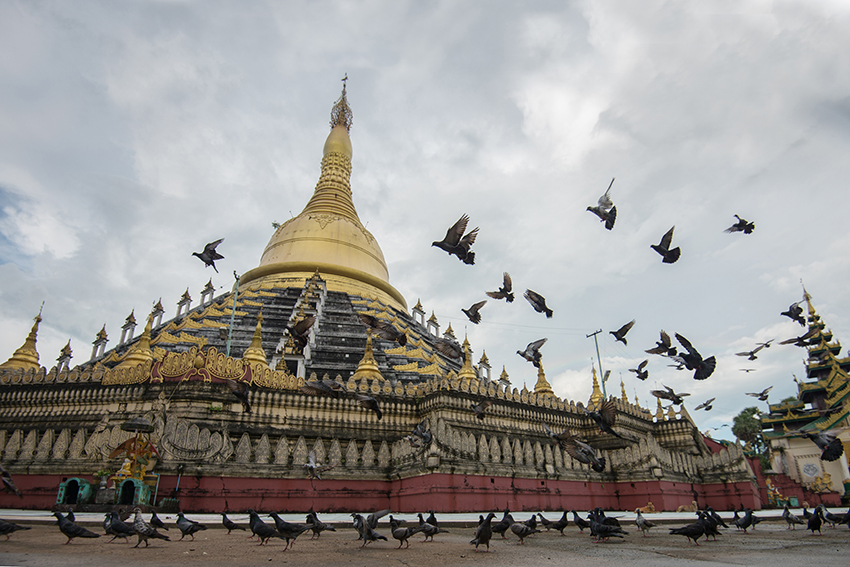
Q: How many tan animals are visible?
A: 2